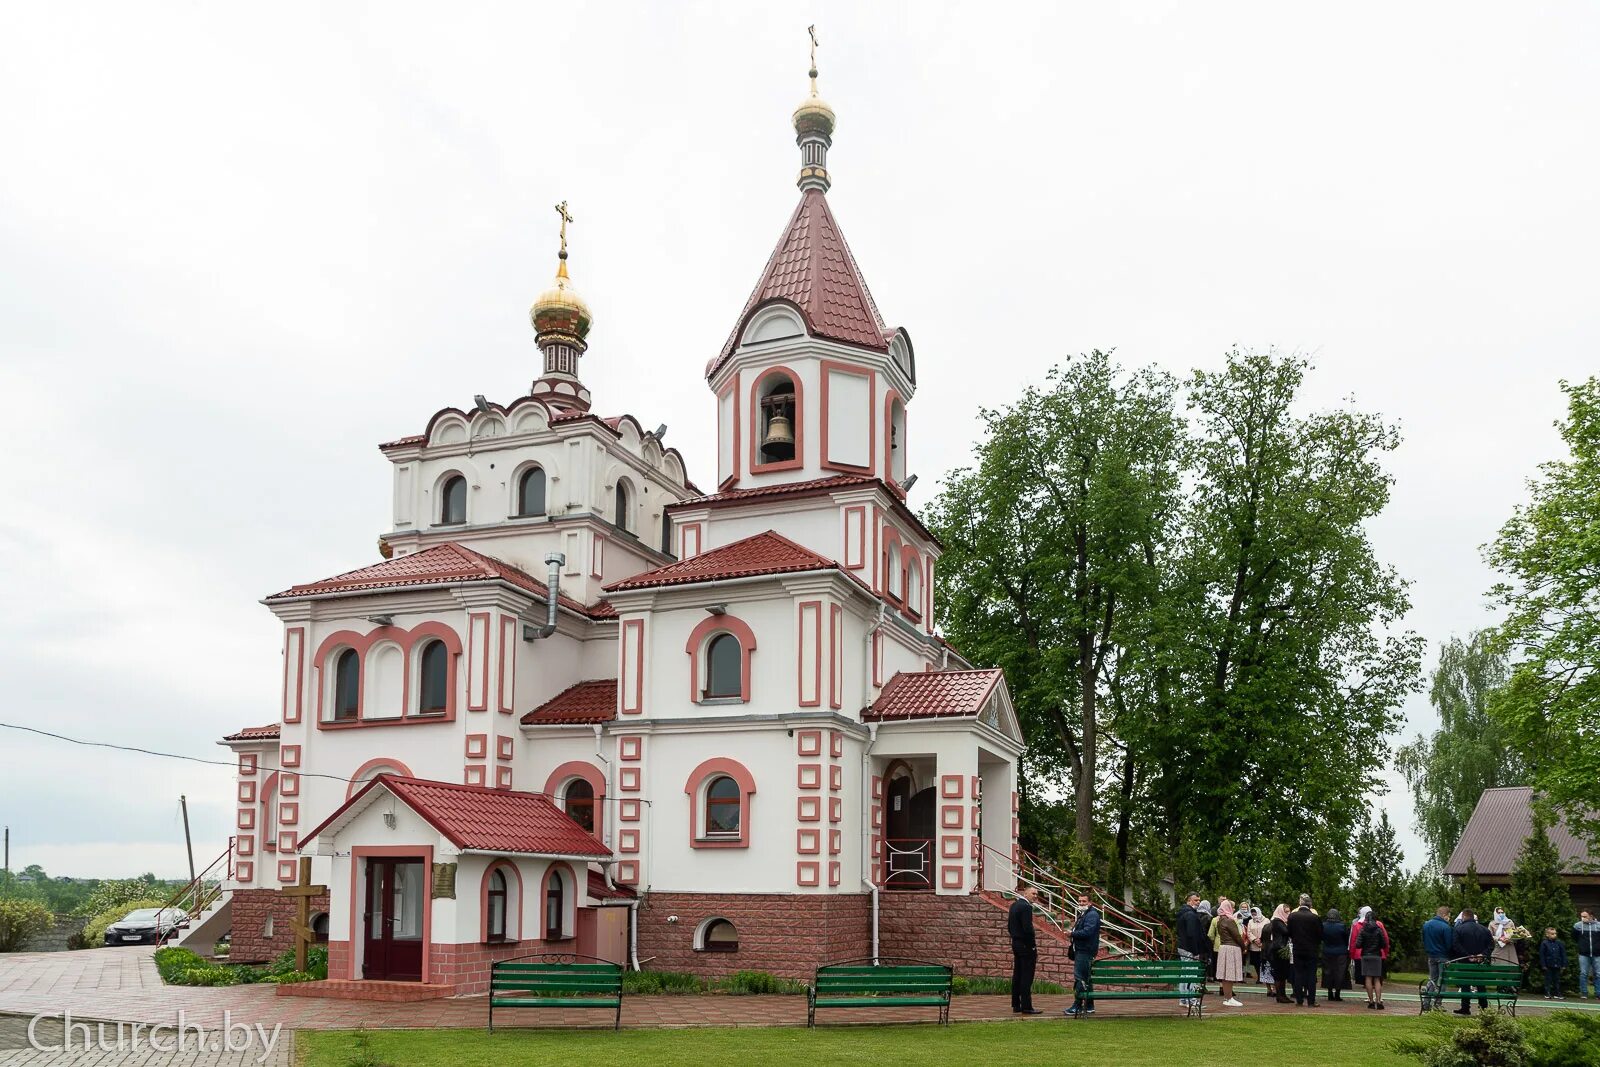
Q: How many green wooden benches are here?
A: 4